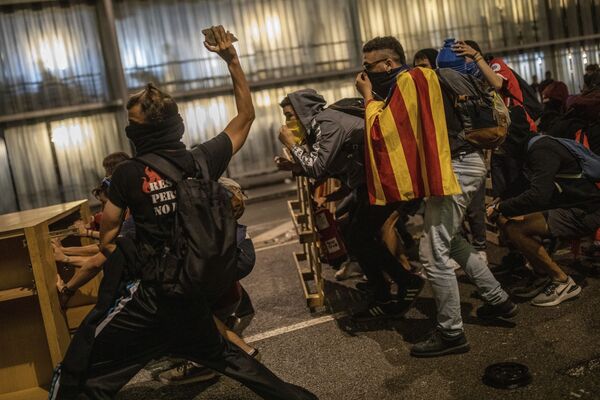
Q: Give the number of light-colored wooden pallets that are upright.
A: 1